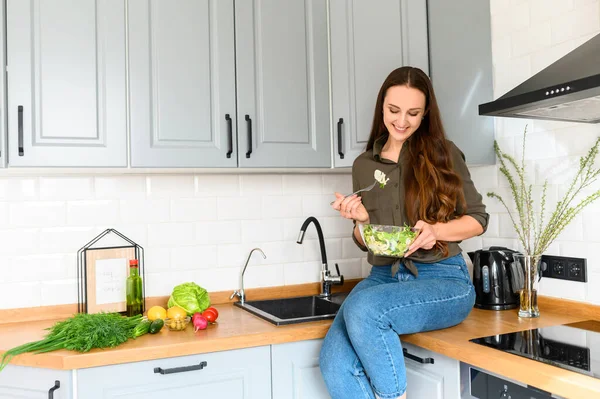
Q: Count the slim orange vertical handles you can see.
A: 0